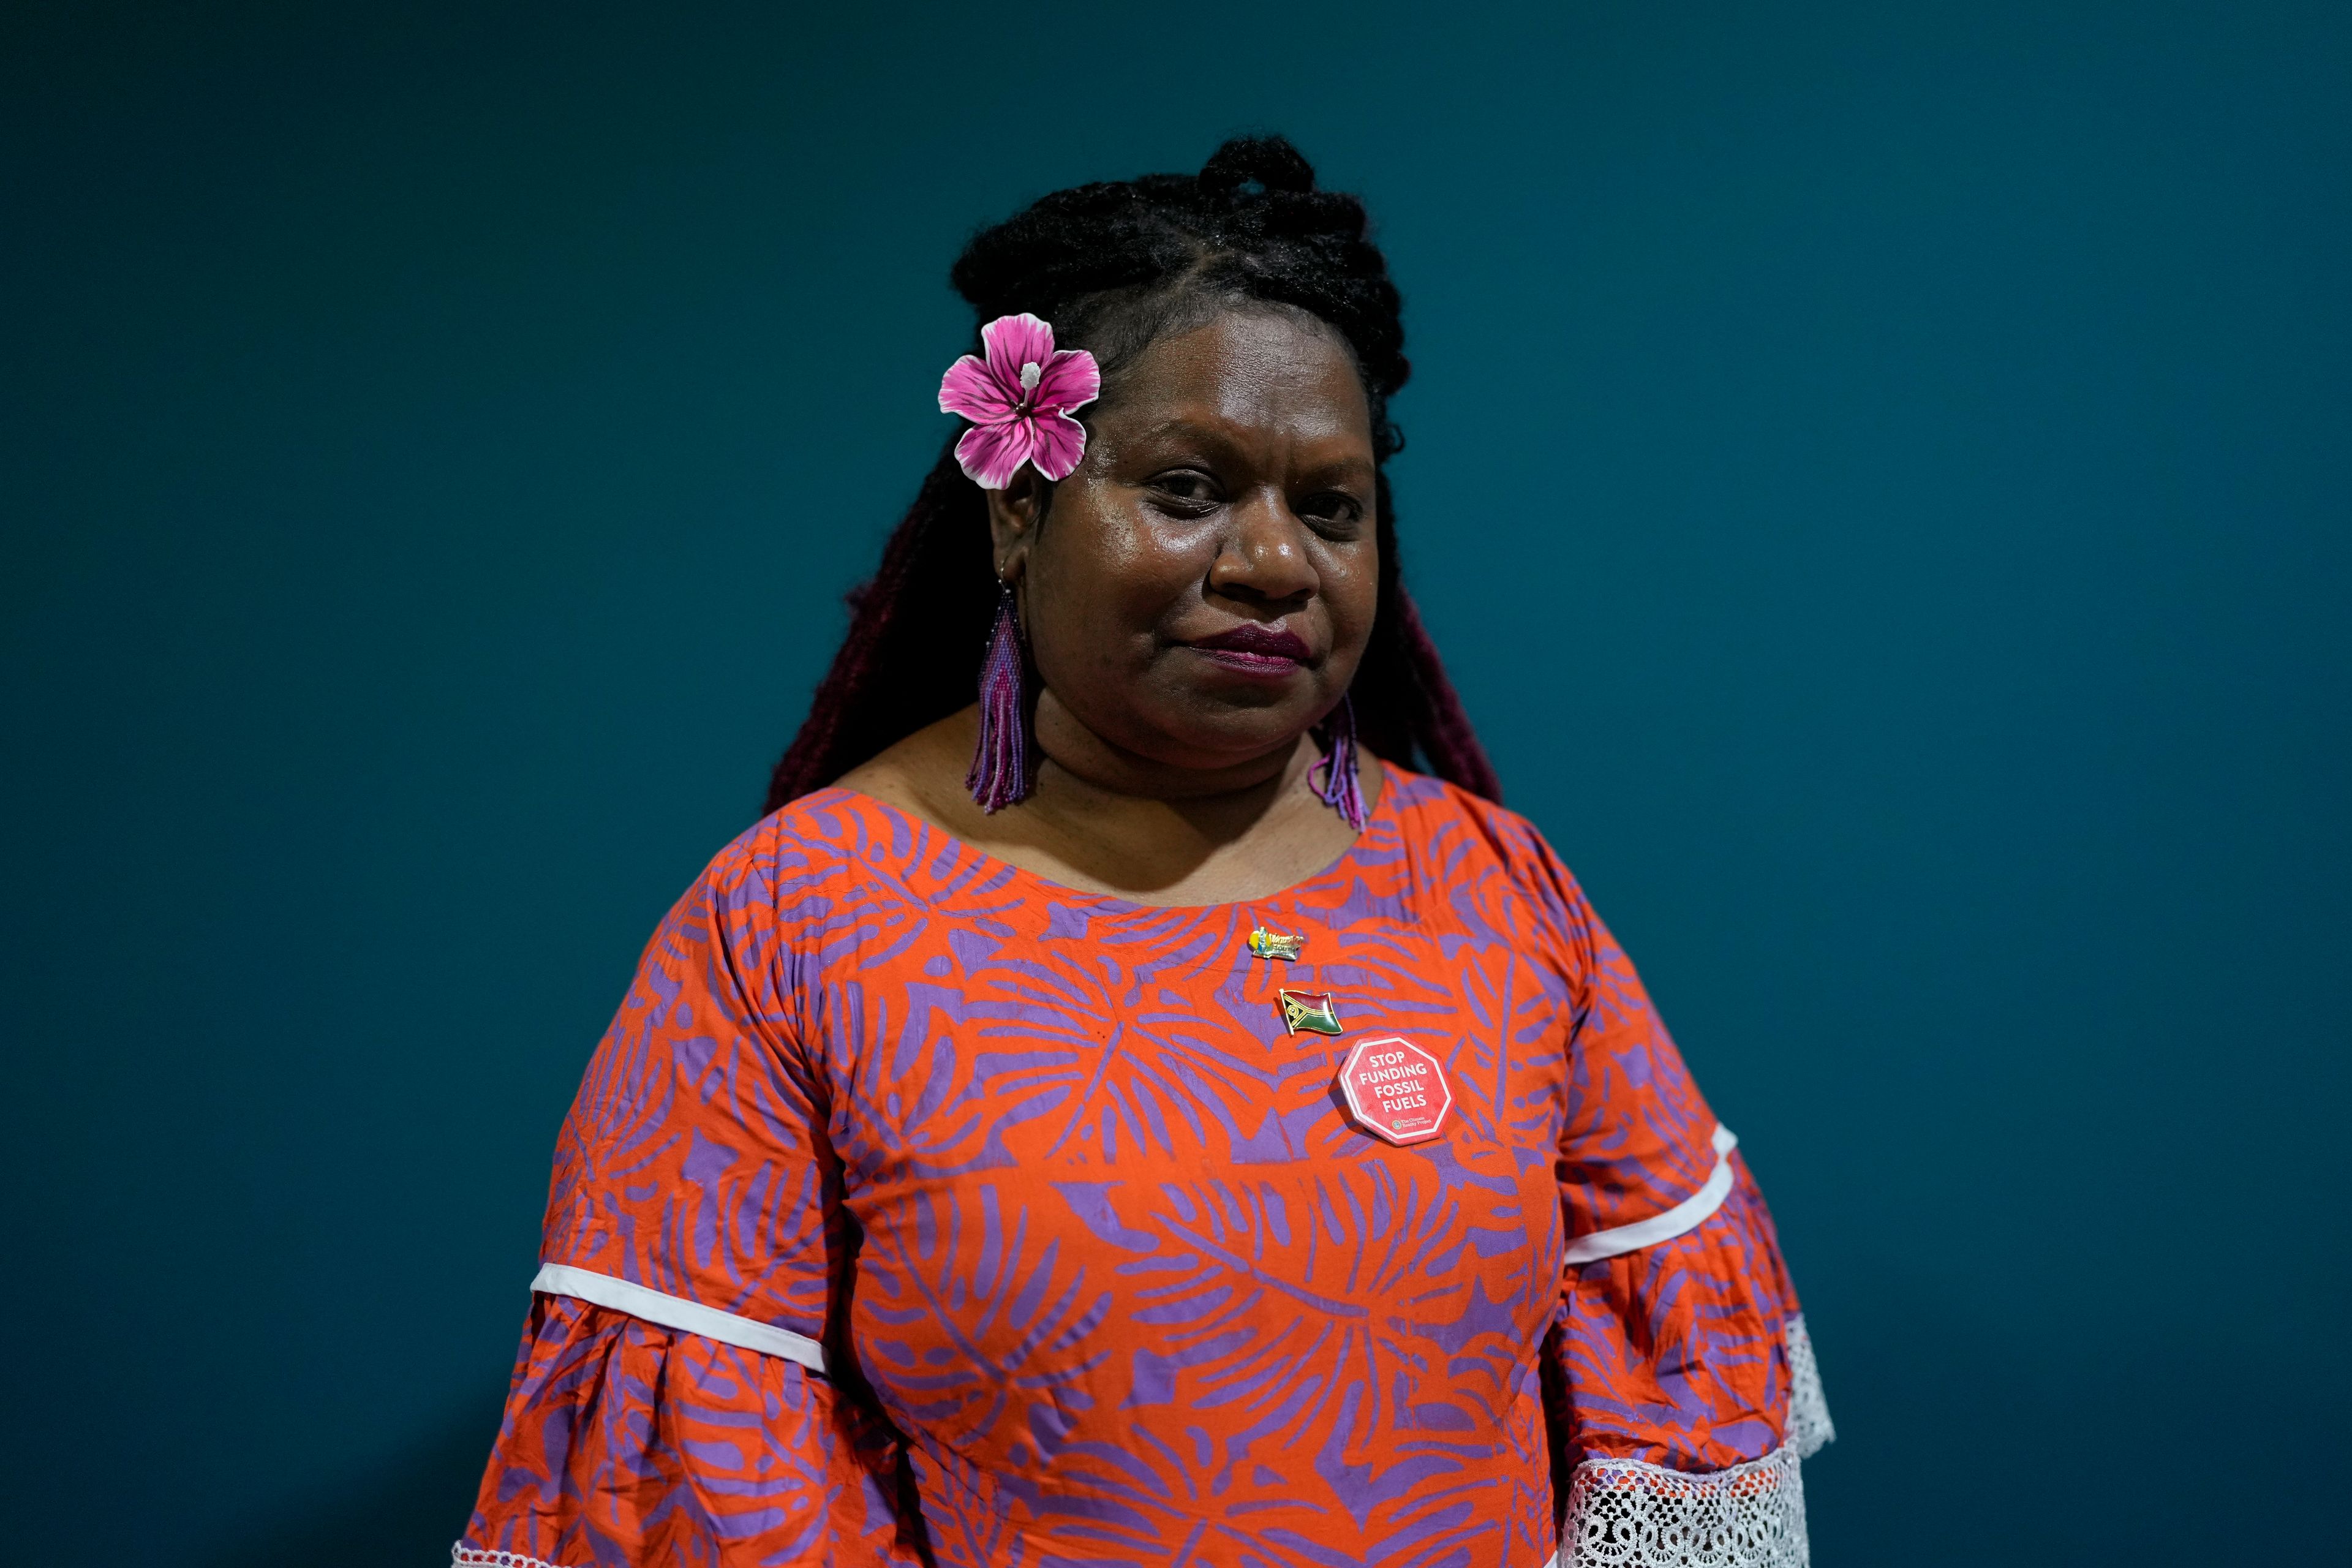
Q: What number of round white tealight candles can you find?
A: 0